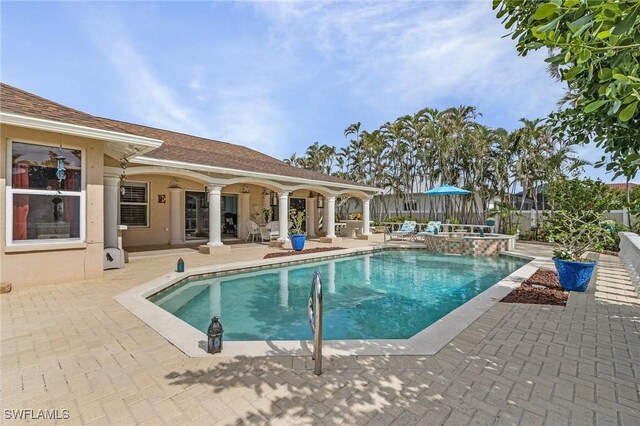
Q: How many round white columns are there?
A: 5